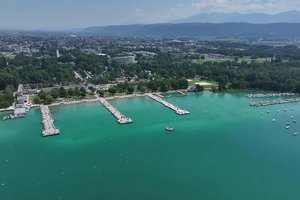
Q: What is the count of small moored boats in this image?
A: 11